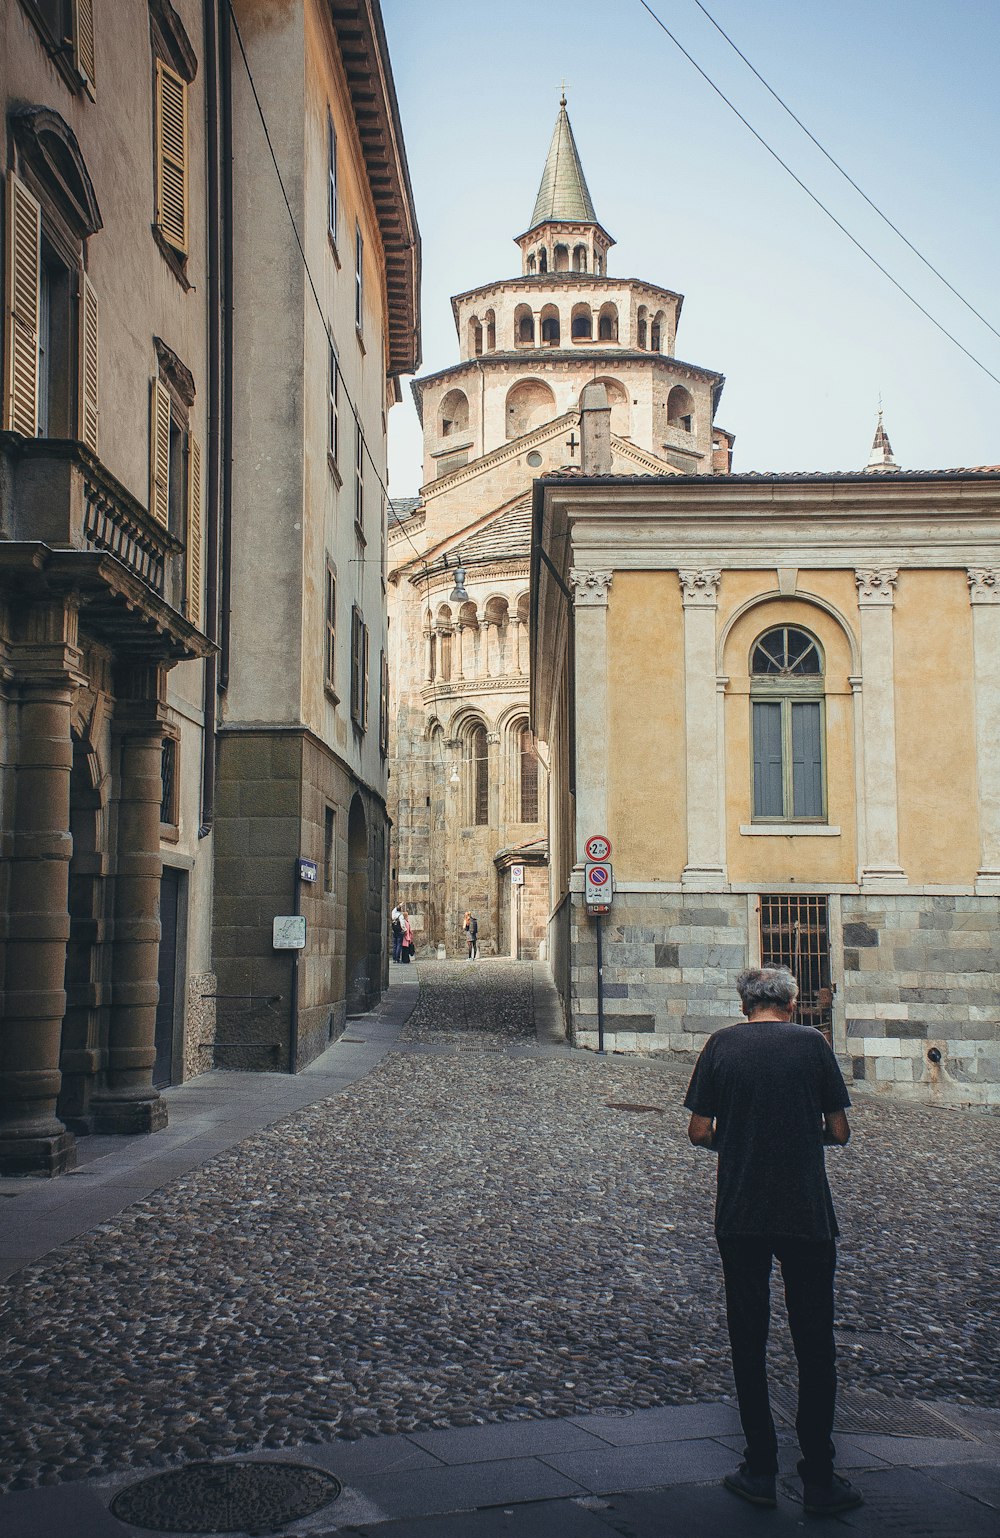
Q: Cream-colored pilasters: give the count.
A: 4